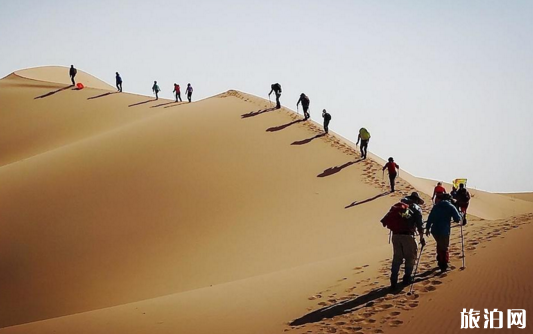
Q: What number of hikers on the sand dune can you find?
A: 15